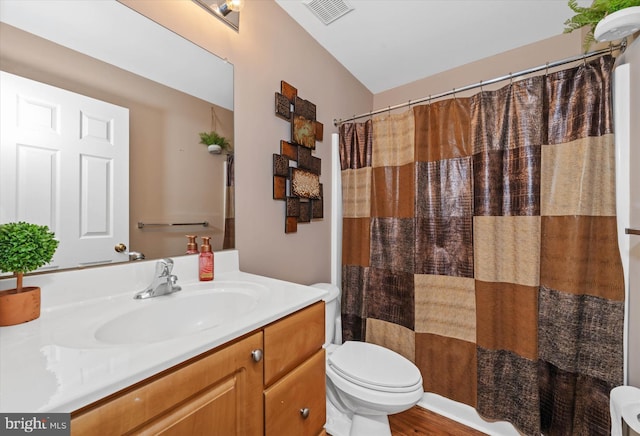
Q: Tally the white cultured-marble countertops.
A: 1